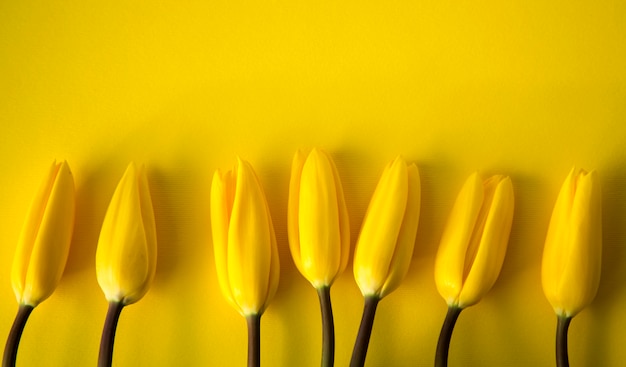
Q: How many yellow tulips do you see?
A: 7